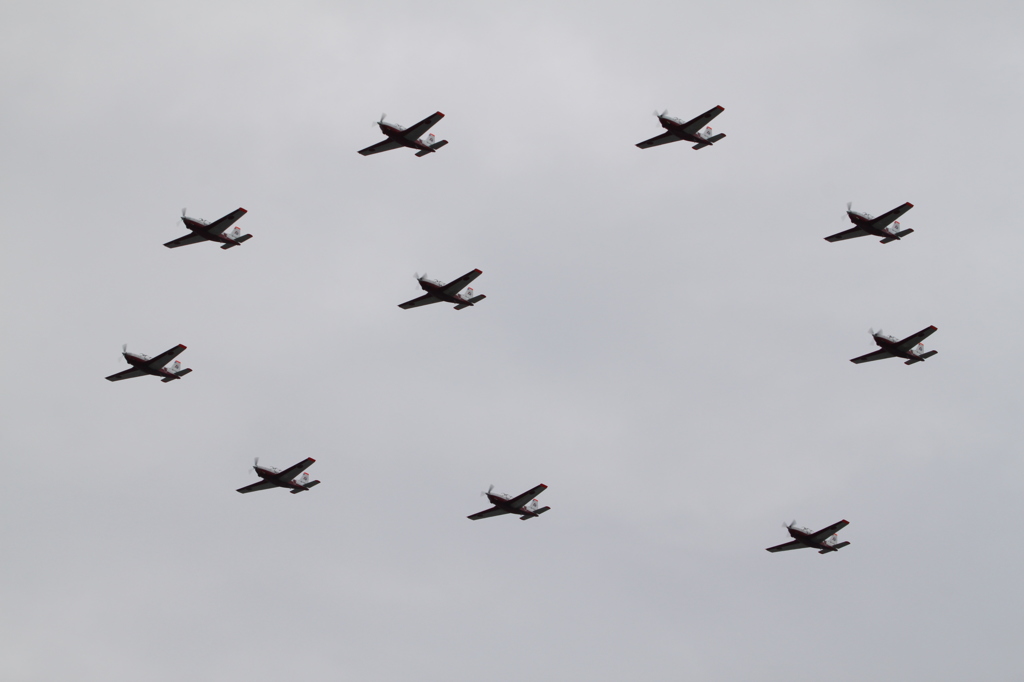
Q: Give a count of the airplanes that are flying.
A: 10